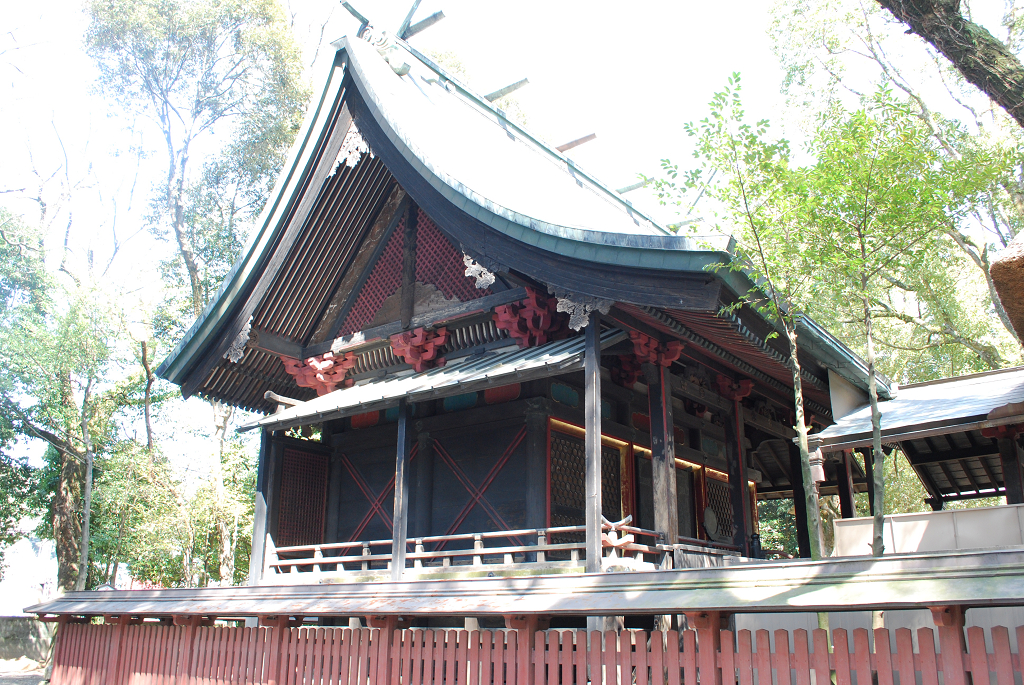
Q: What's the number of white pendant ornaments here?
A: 4